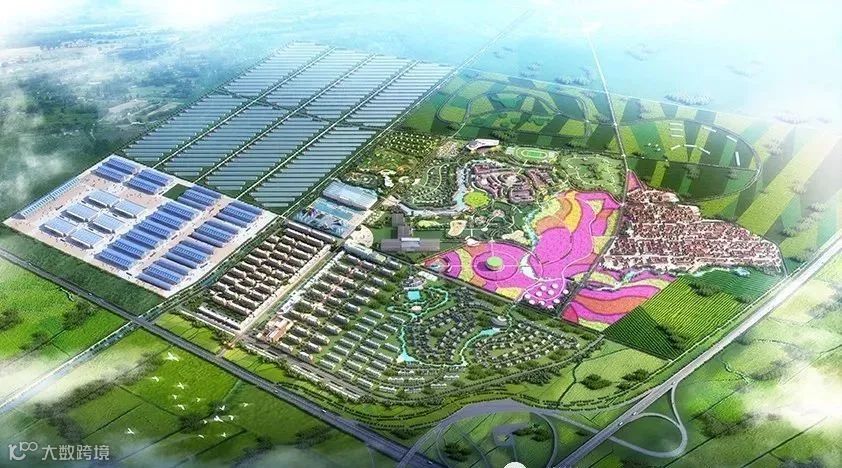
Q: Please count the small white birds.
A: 14